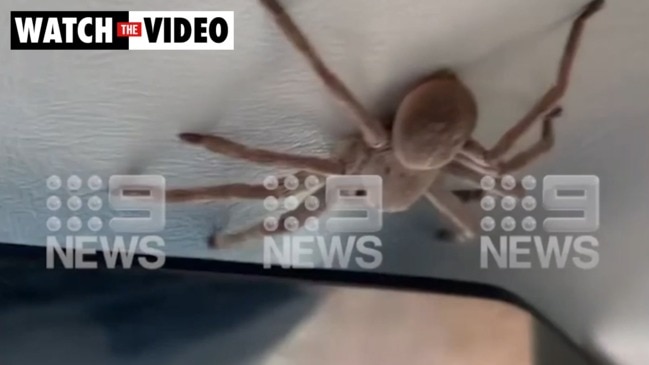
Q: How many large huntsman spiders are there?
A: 1